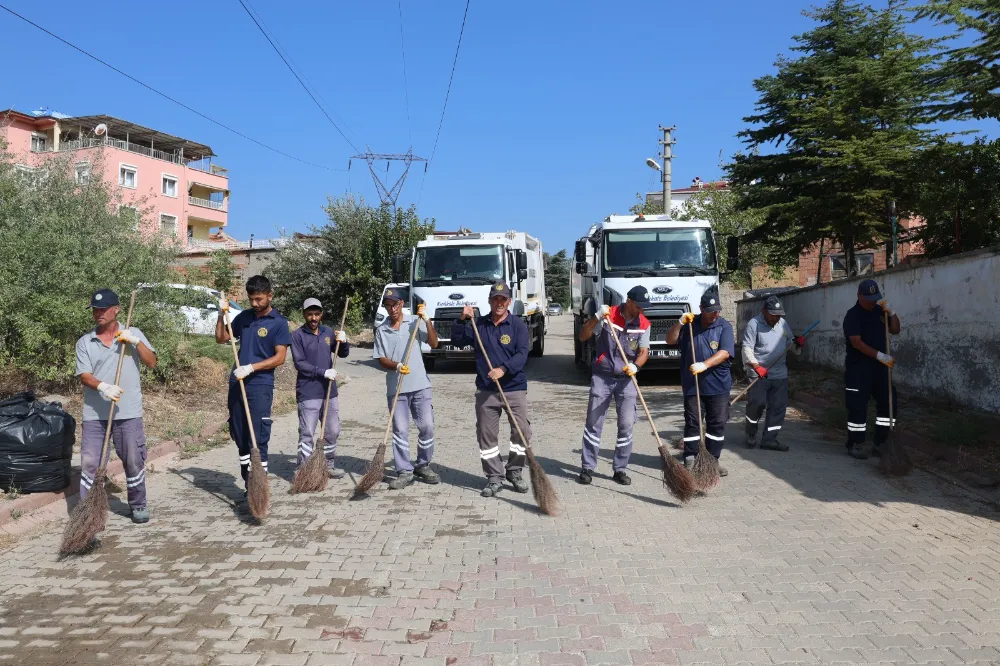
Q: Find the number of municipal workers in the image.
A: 9